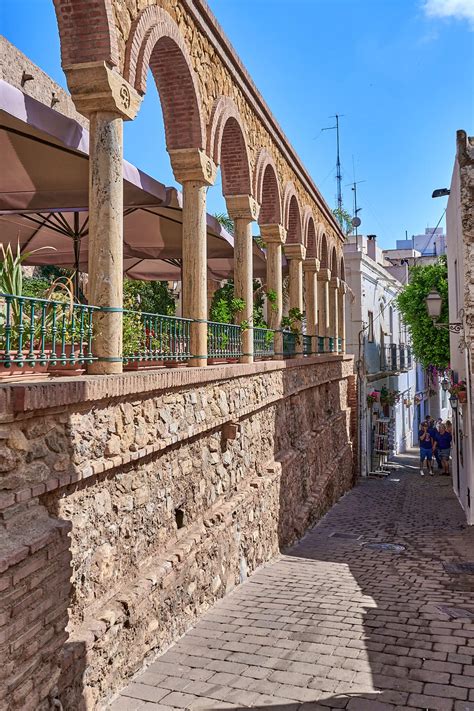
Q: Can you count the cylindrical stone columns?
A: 9